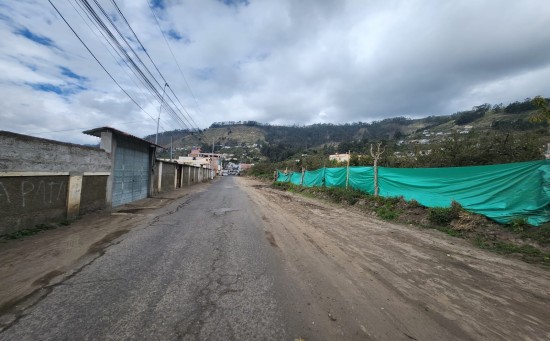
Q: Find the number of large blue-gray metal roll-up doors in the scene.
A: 1